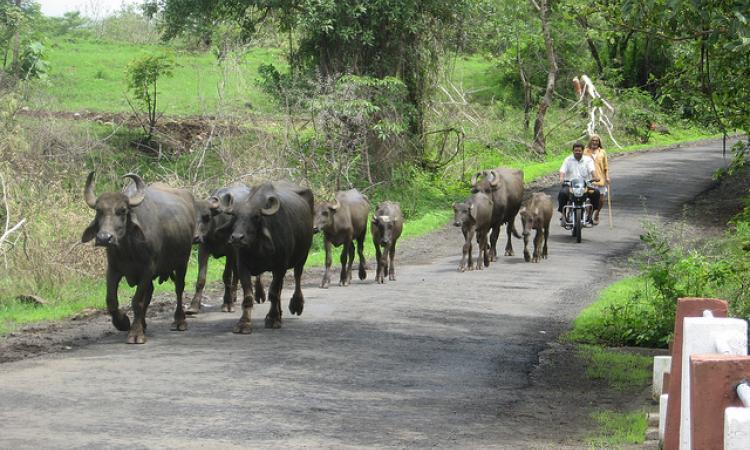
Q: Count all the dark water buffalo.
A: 8